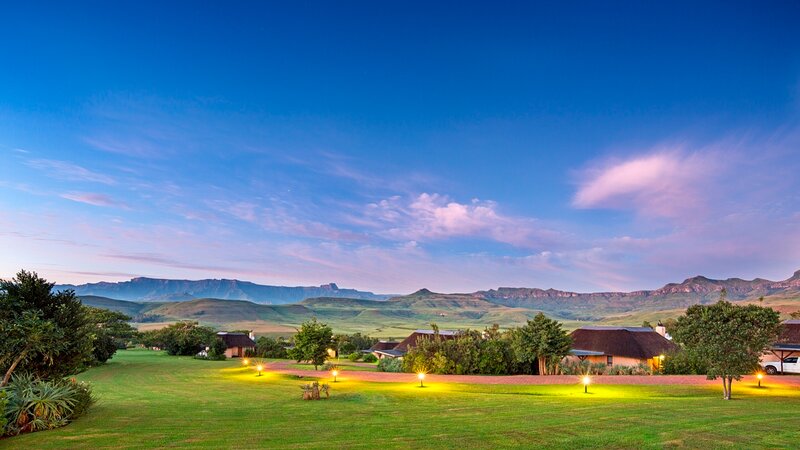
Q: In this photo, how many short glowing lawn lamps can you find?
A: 6